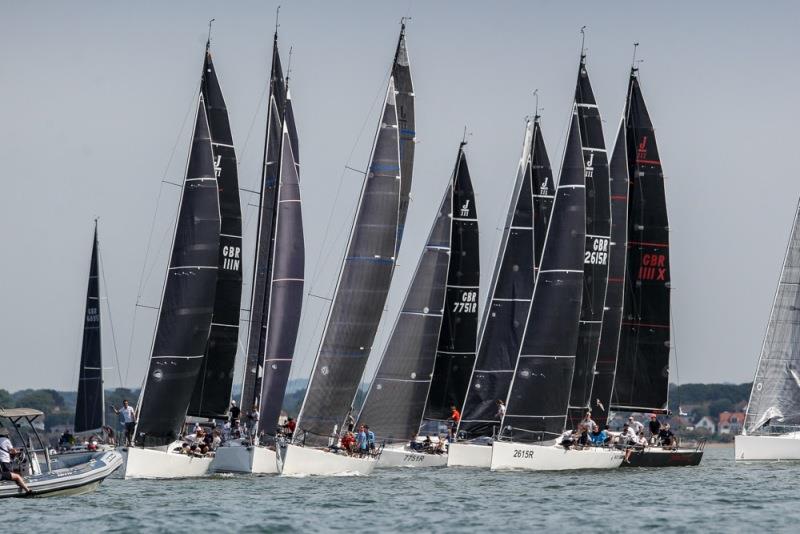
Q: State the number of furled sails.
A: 0